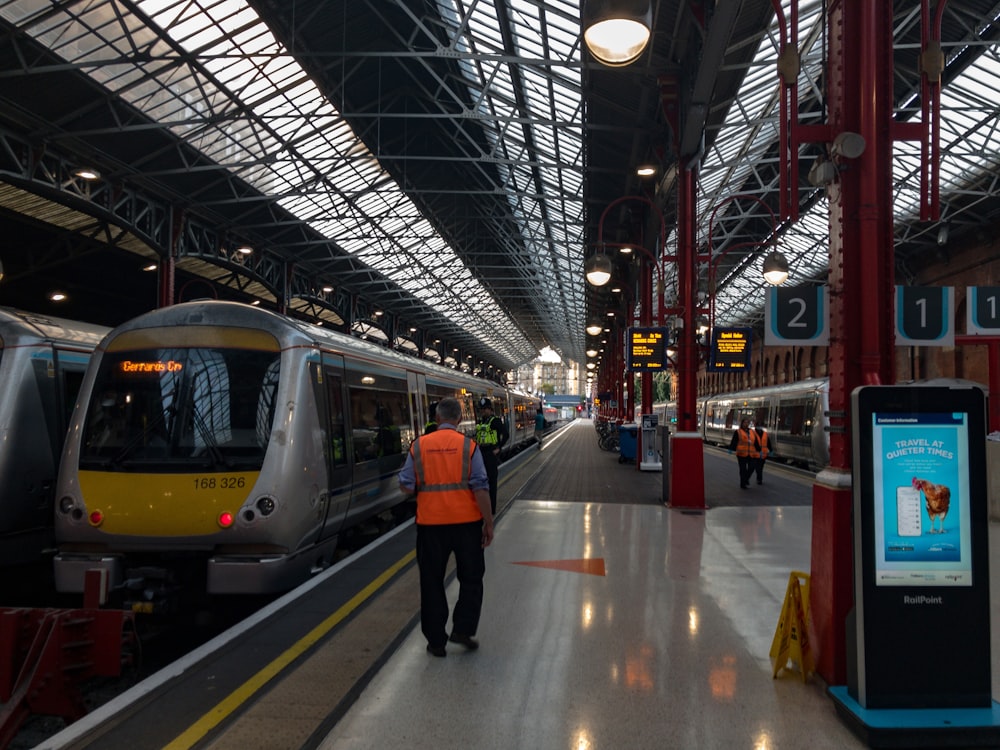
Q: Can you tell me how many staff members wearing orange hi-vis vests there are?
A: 3